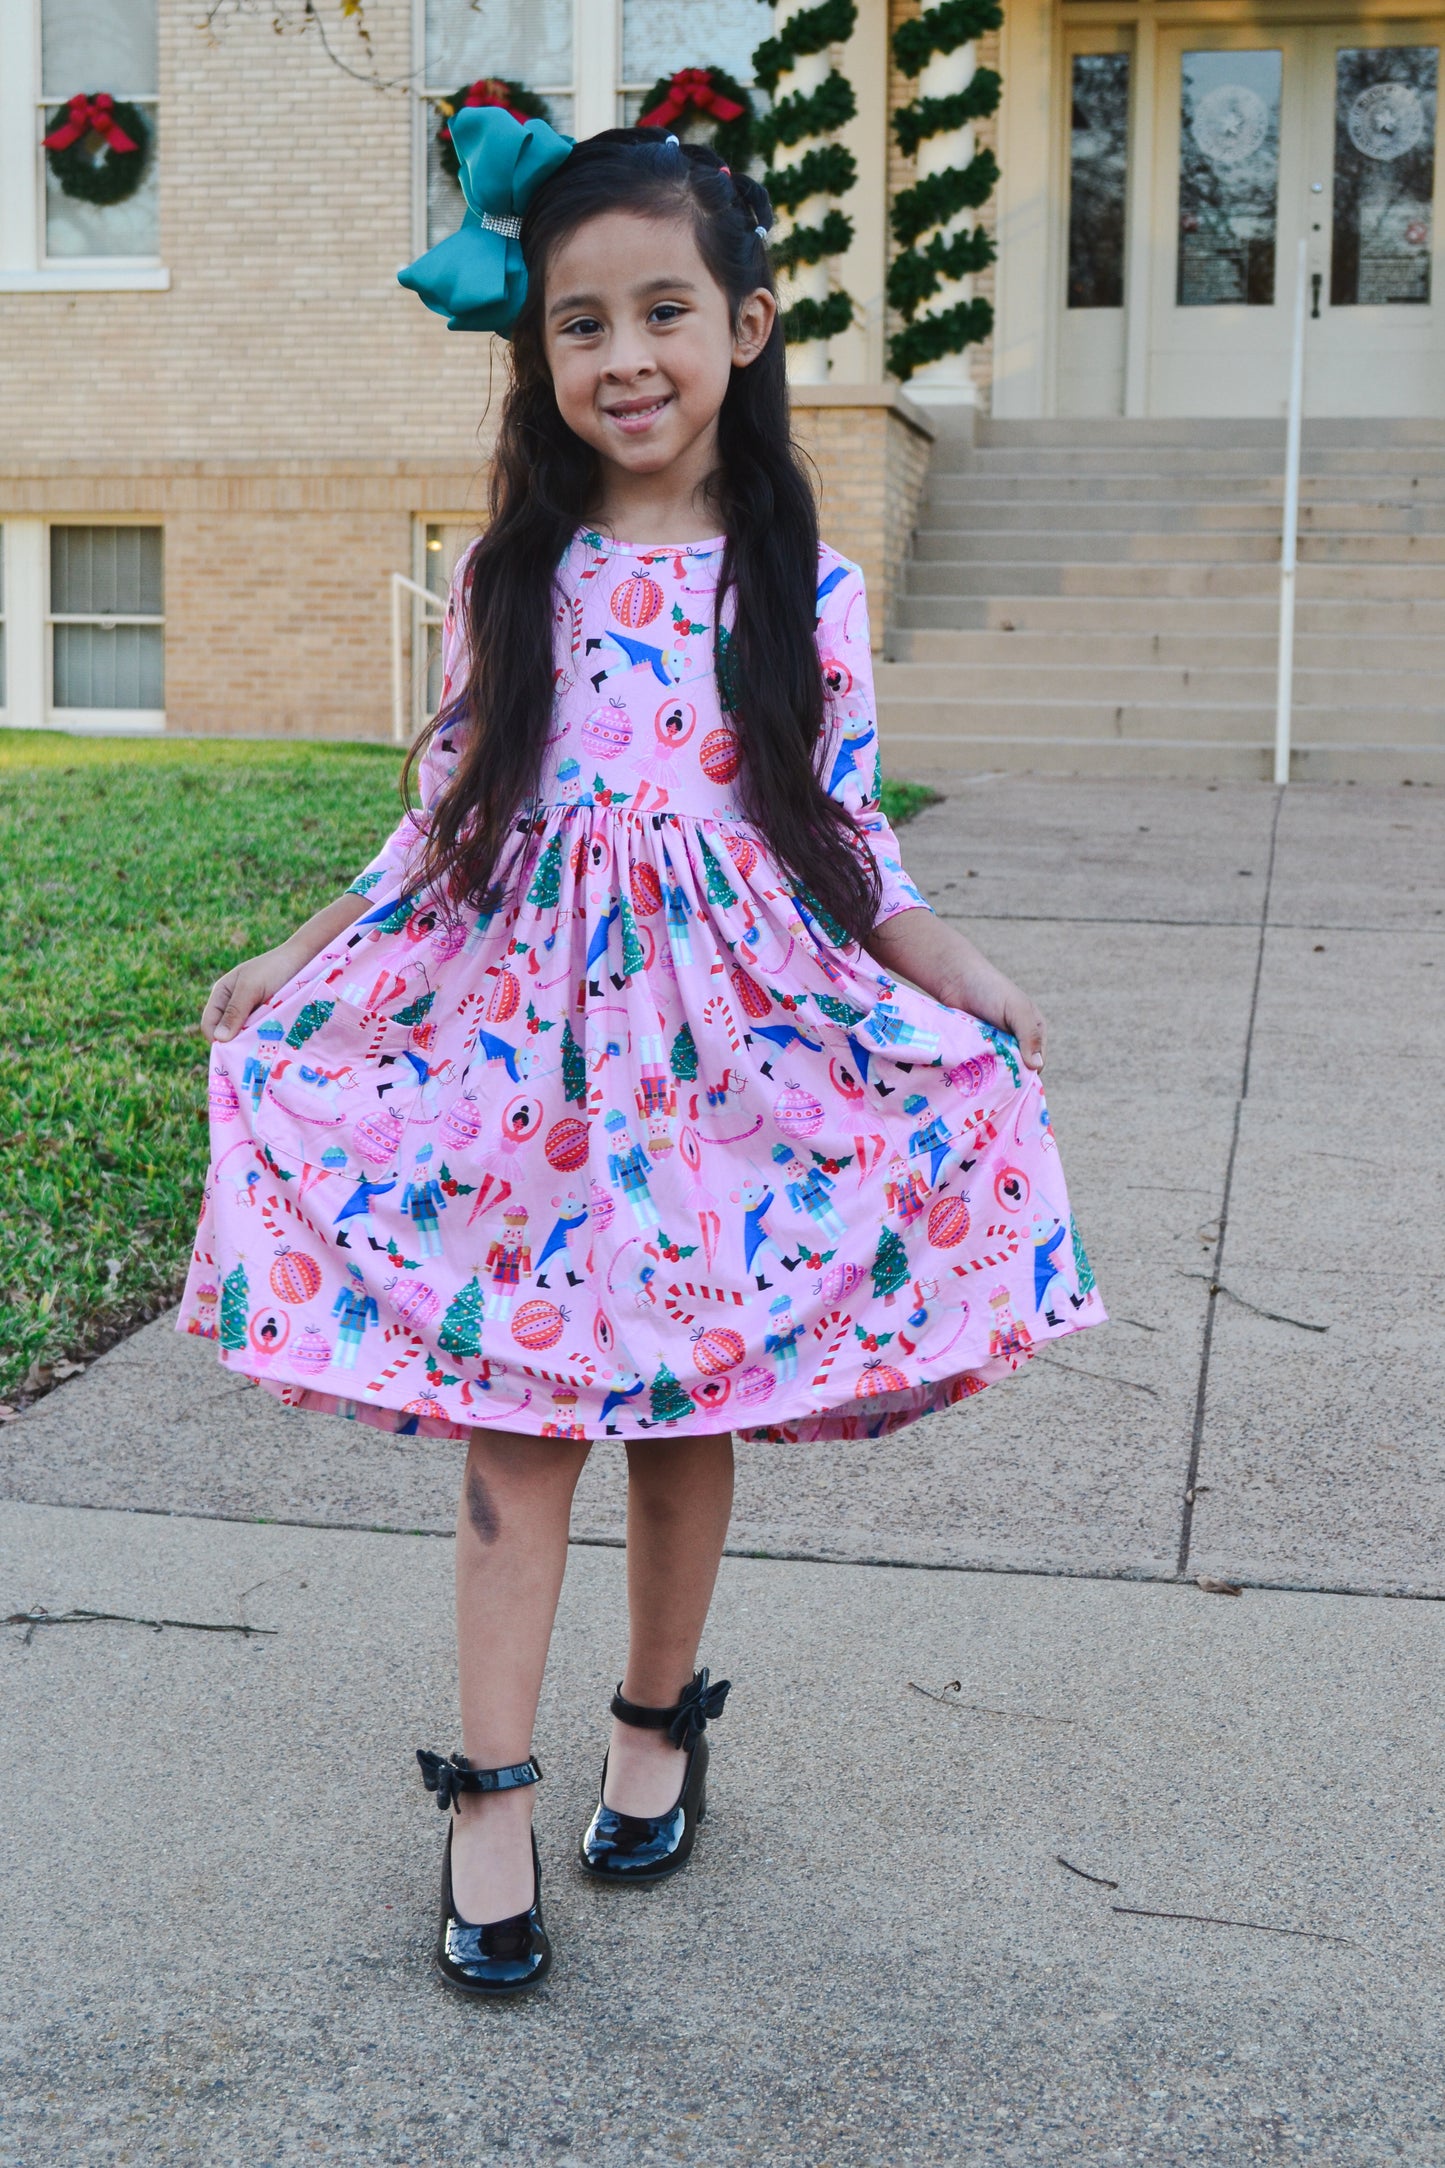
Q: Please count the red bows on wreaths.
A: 3